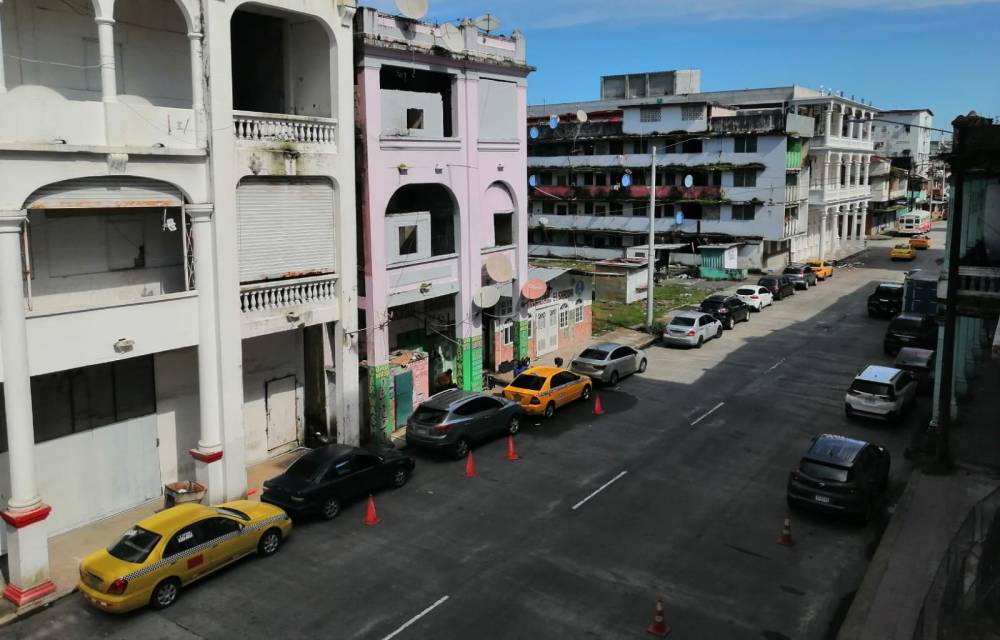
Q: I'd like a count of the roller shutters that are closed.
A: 1